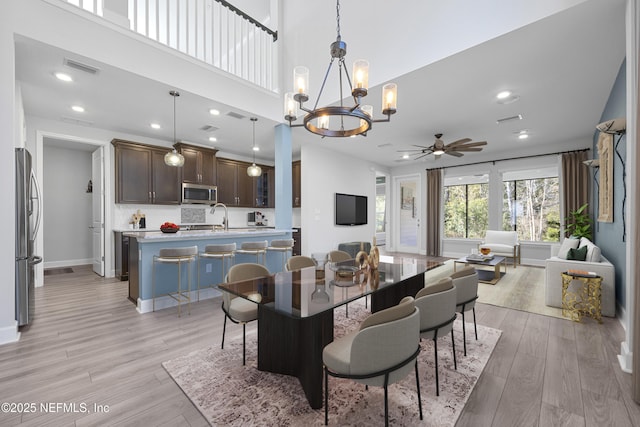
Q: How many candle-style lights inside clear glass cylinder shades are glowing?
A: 6